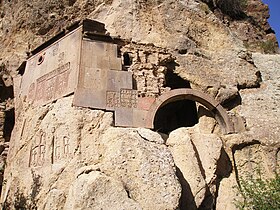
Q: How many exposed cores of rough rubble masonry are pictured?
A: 1